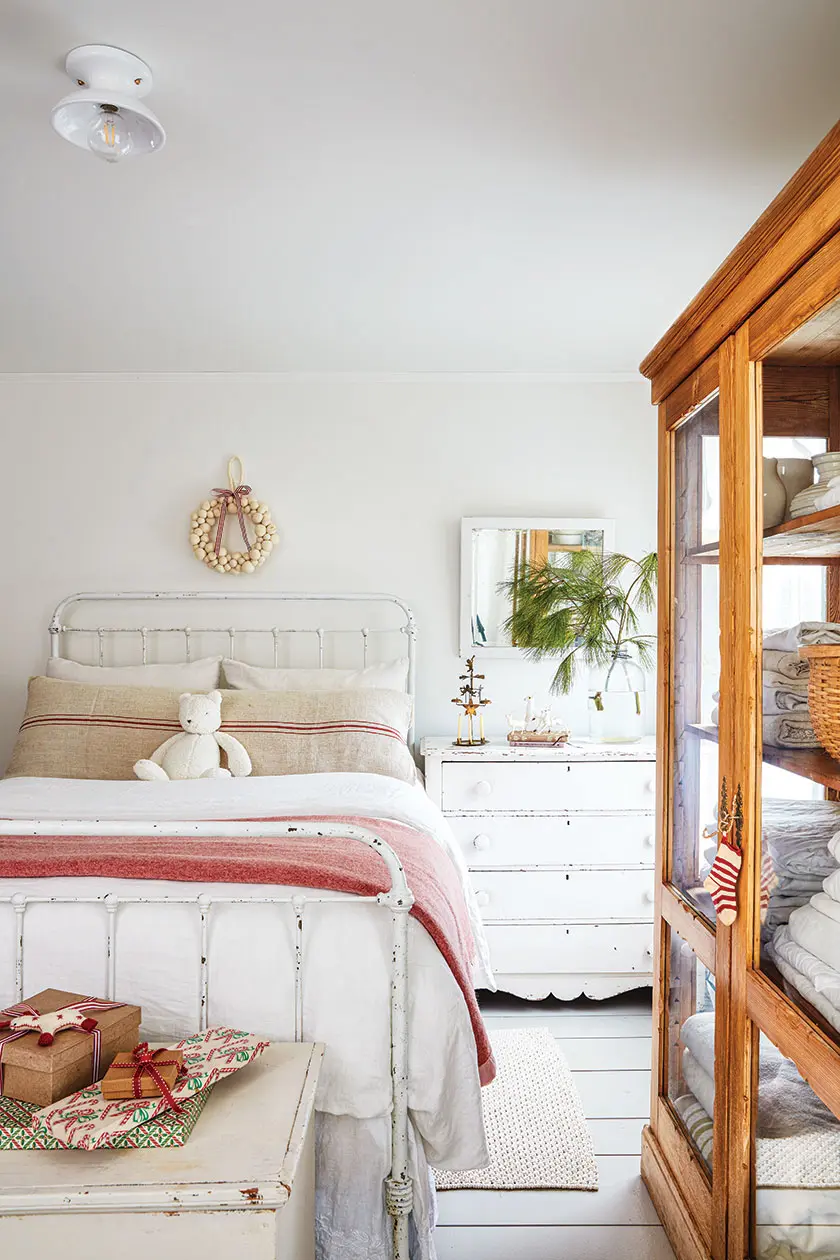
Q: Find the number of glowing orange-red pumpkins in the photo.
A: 0